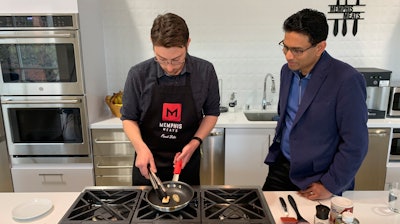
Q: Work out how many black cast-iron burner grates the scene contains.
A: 3